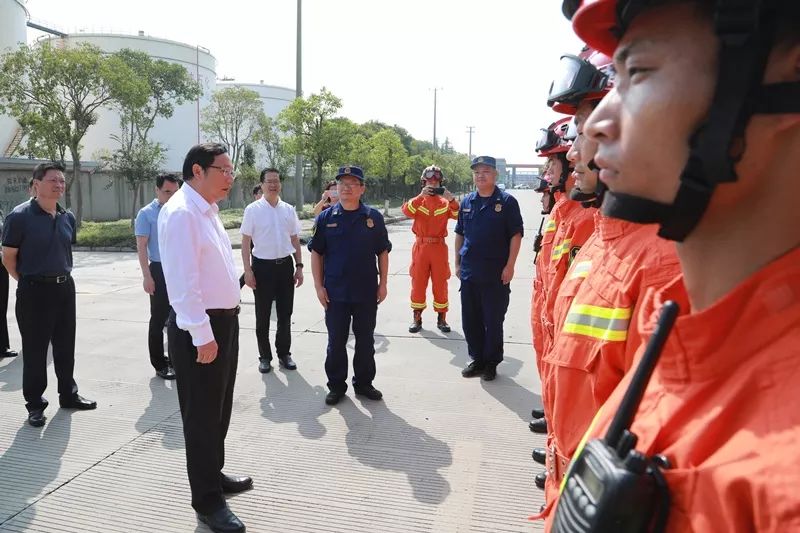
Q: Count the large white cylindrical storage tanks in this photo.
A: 3